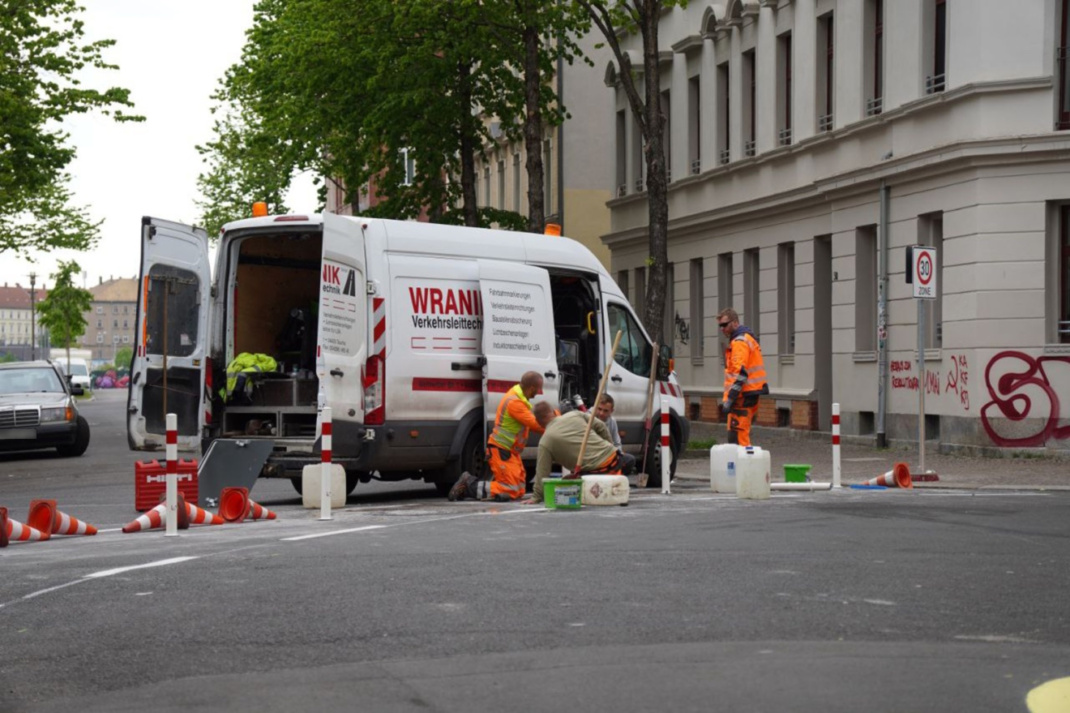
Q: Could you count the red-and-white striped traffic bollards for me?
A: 4